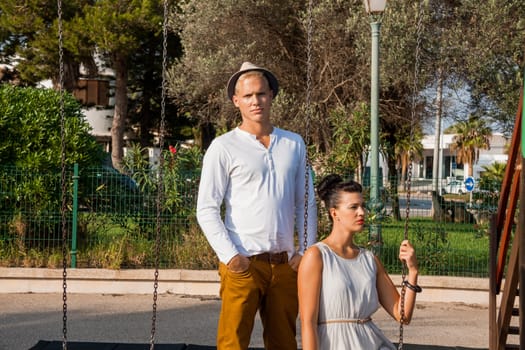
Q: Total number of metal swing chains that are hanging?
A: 4